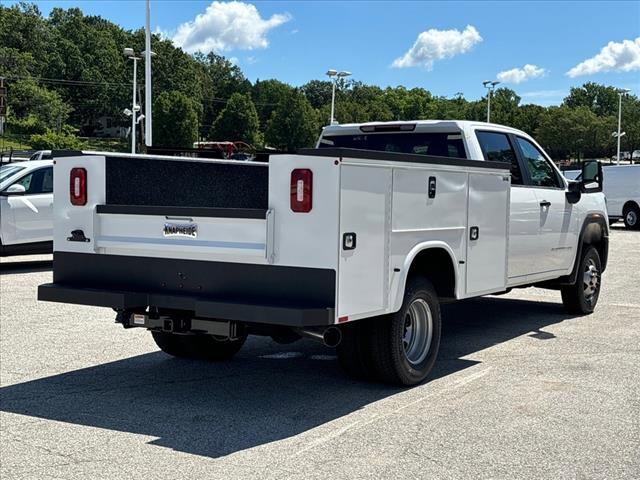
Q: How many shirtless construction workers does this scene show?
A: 0